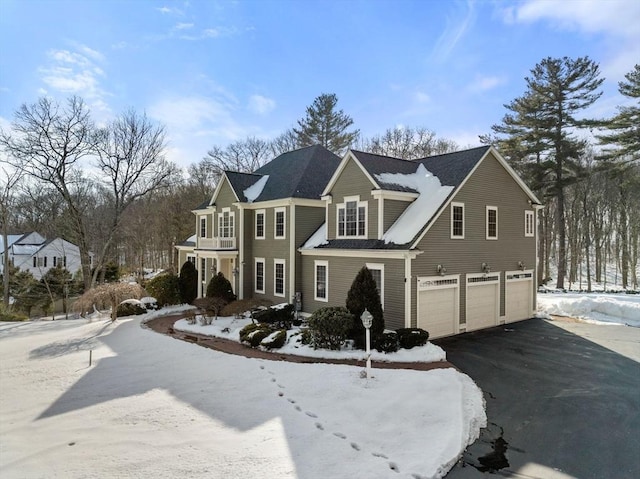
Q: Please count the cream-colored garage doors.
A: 3